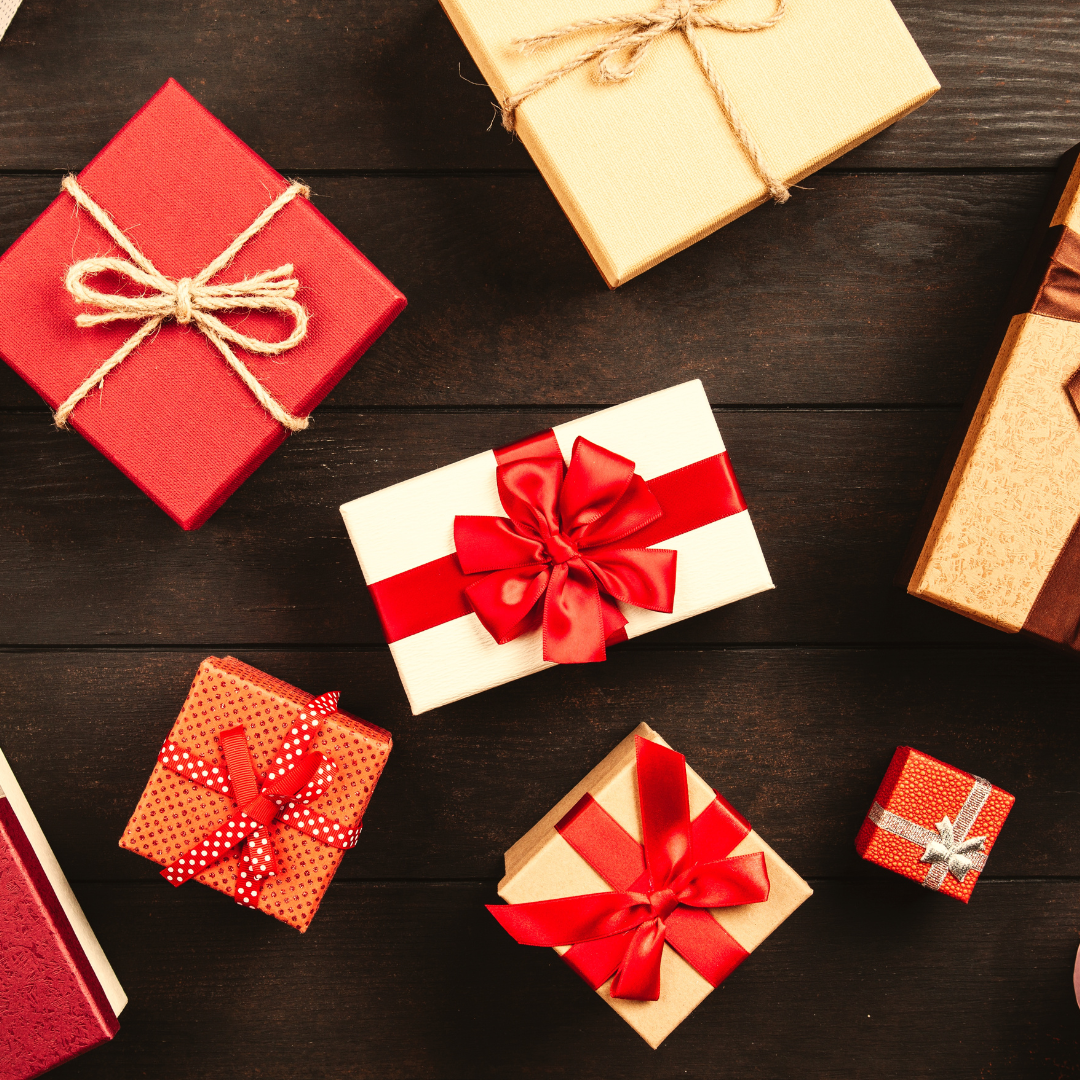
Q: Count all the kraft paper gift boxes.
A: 1